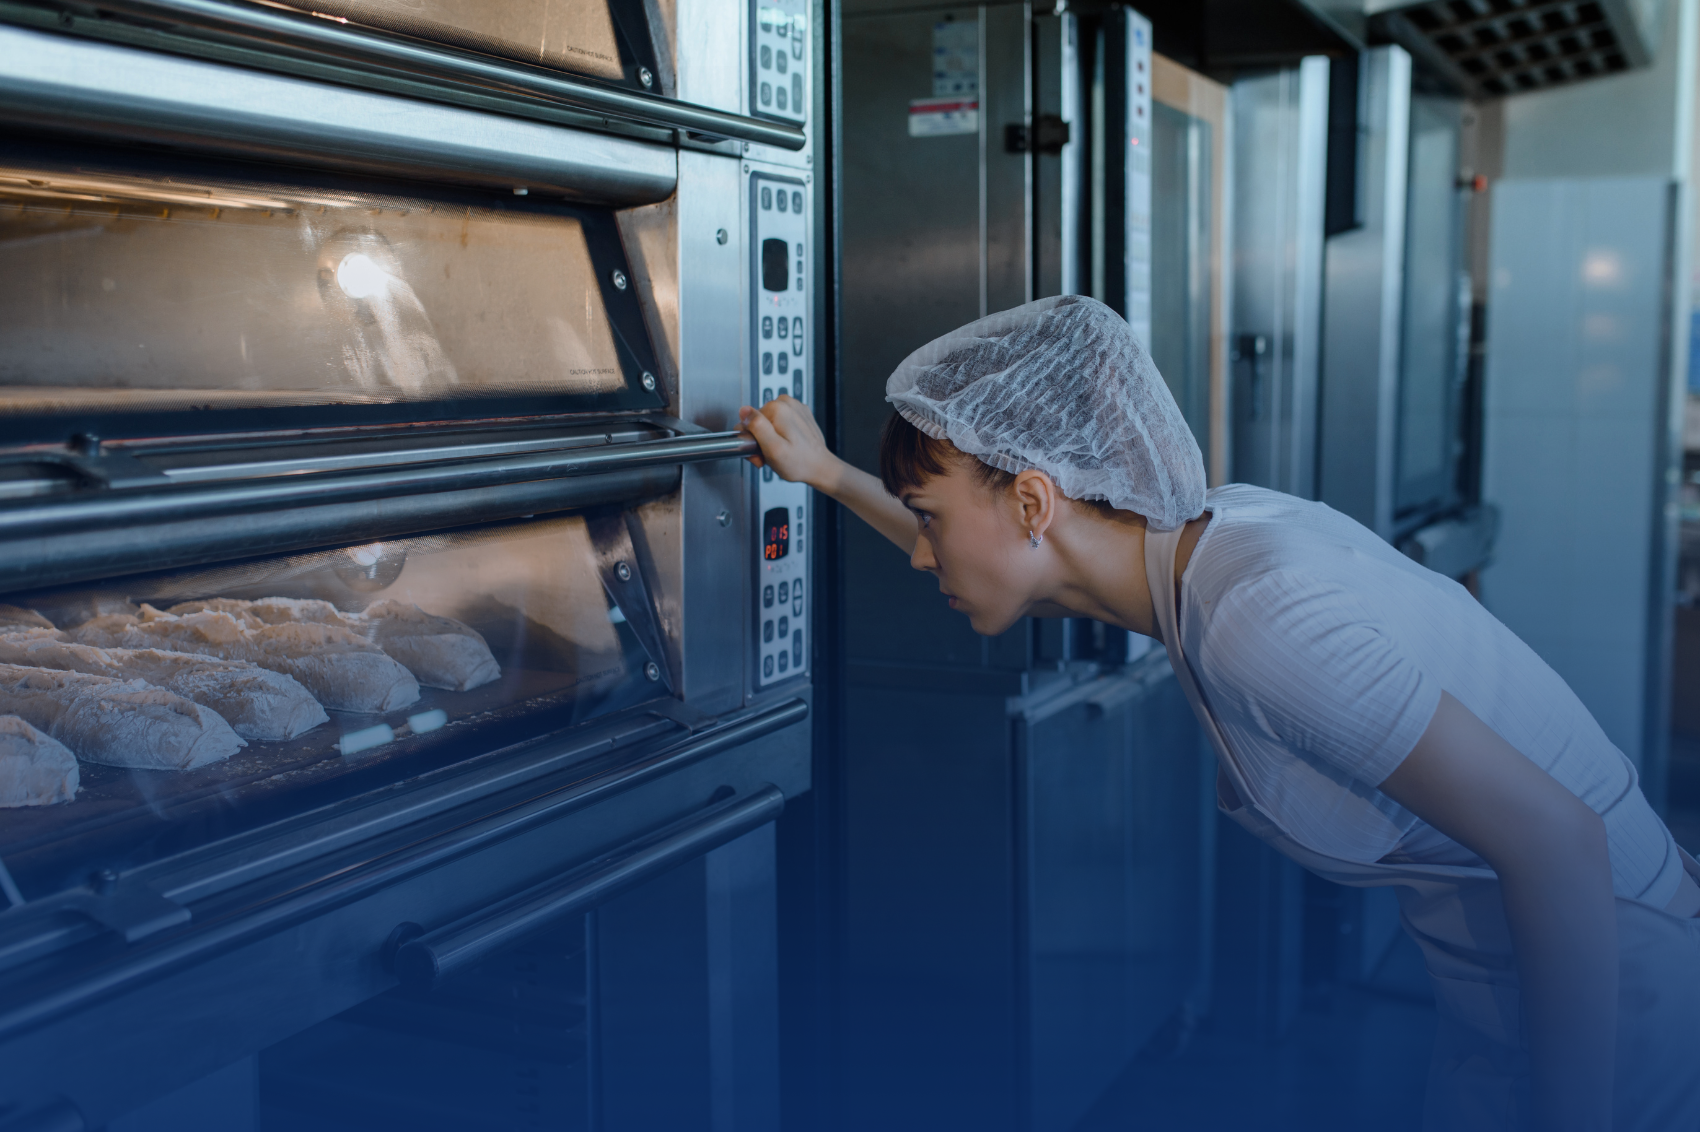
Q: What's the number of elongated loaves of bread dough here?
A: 5